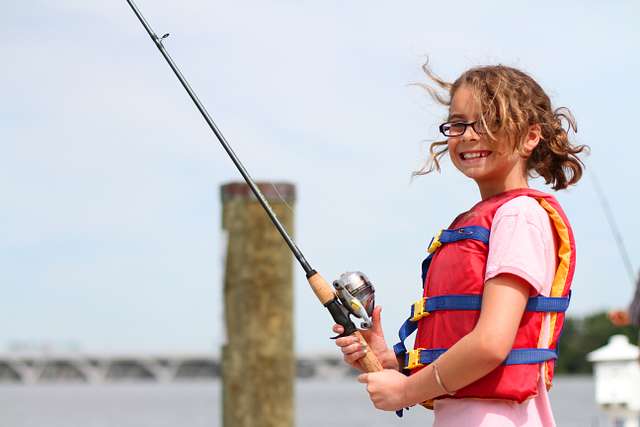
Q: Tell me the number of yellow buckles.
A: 3